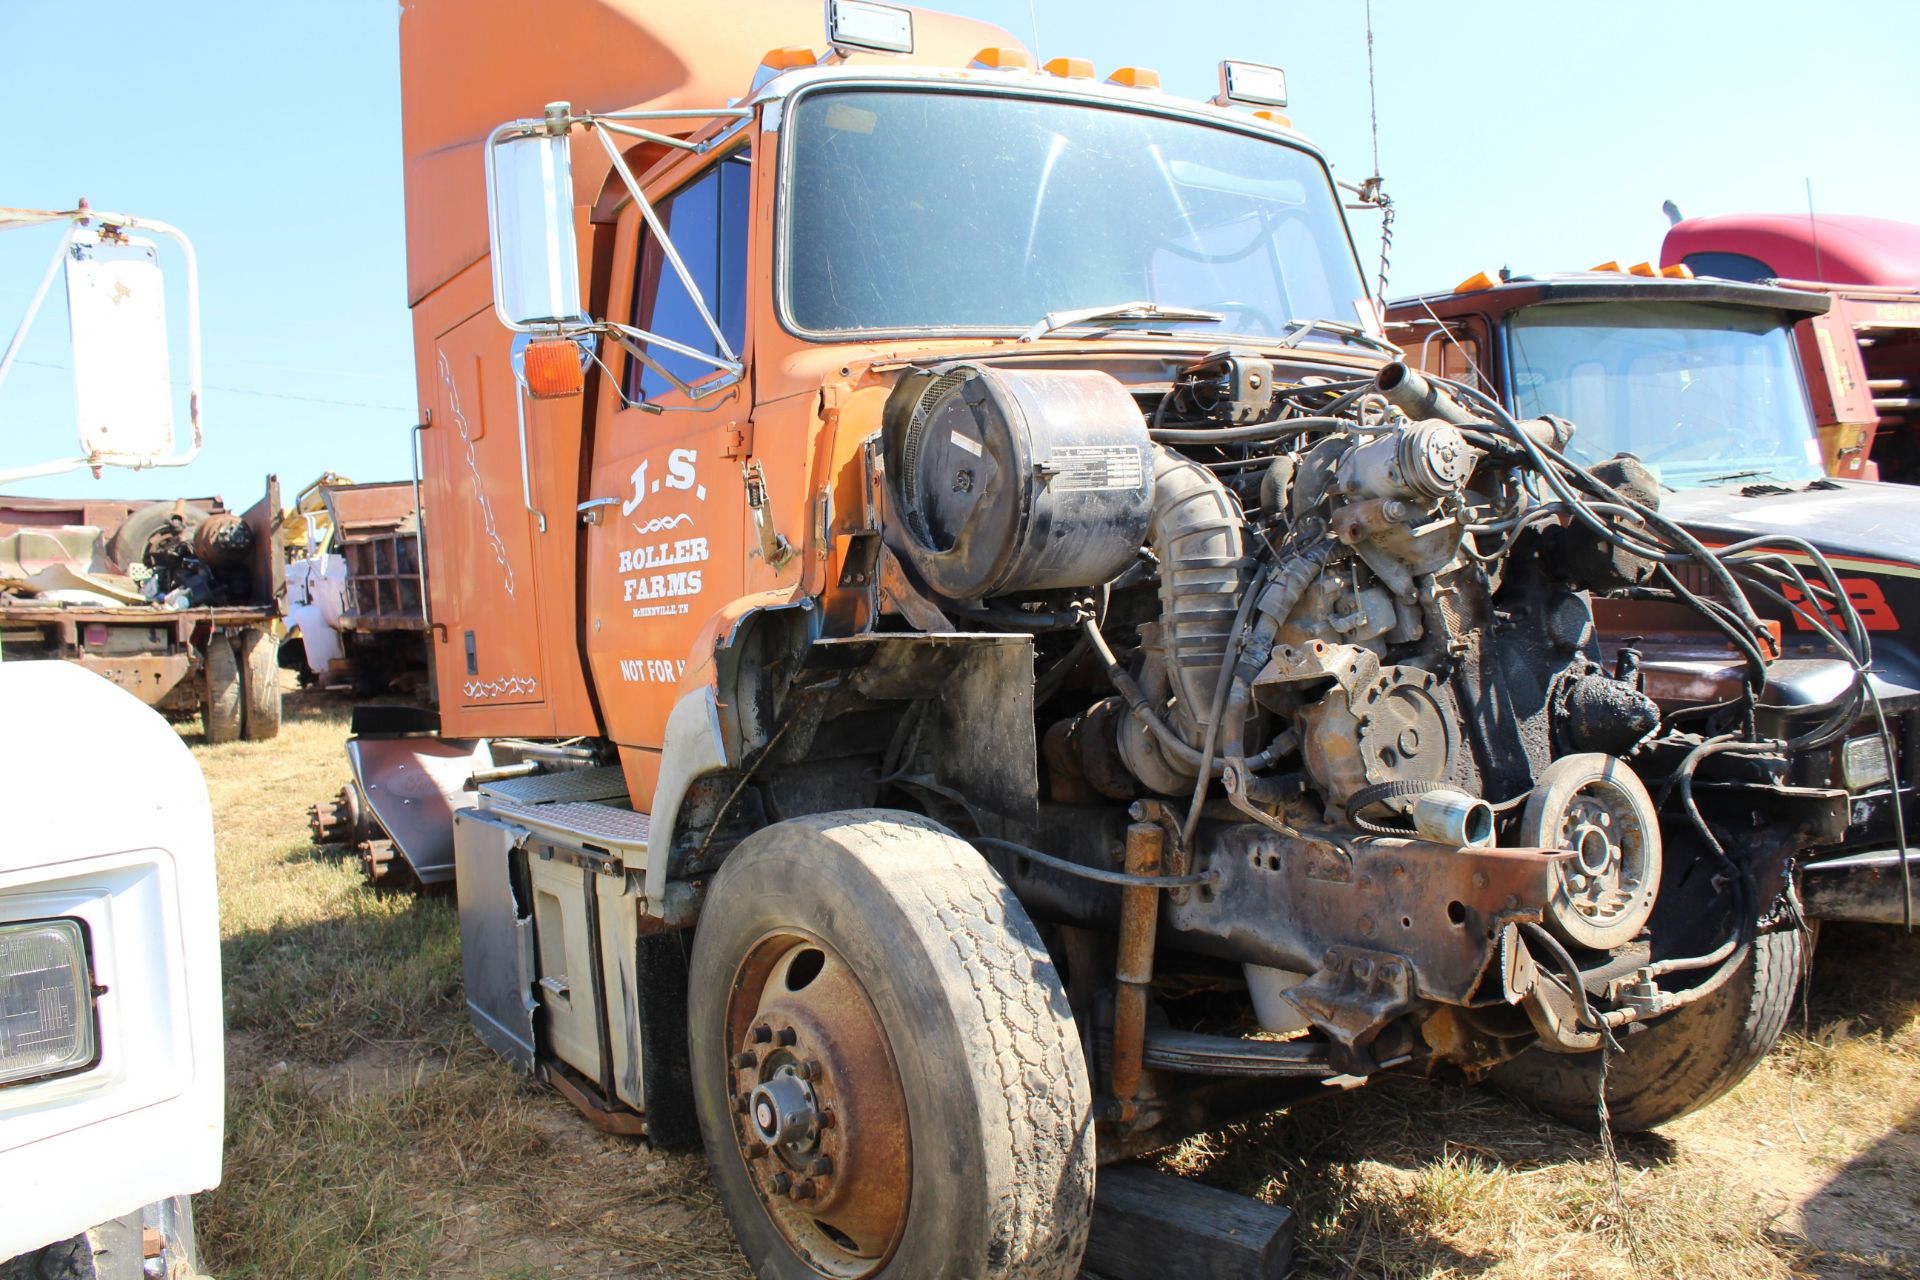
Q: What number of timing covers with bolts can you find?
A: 1